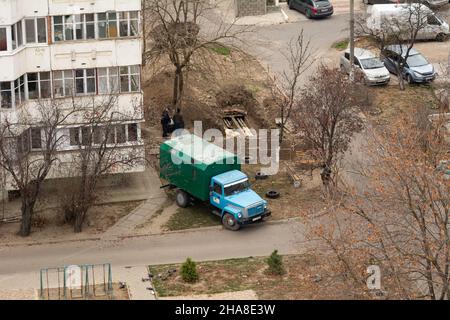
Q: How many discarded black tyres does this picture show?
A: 2